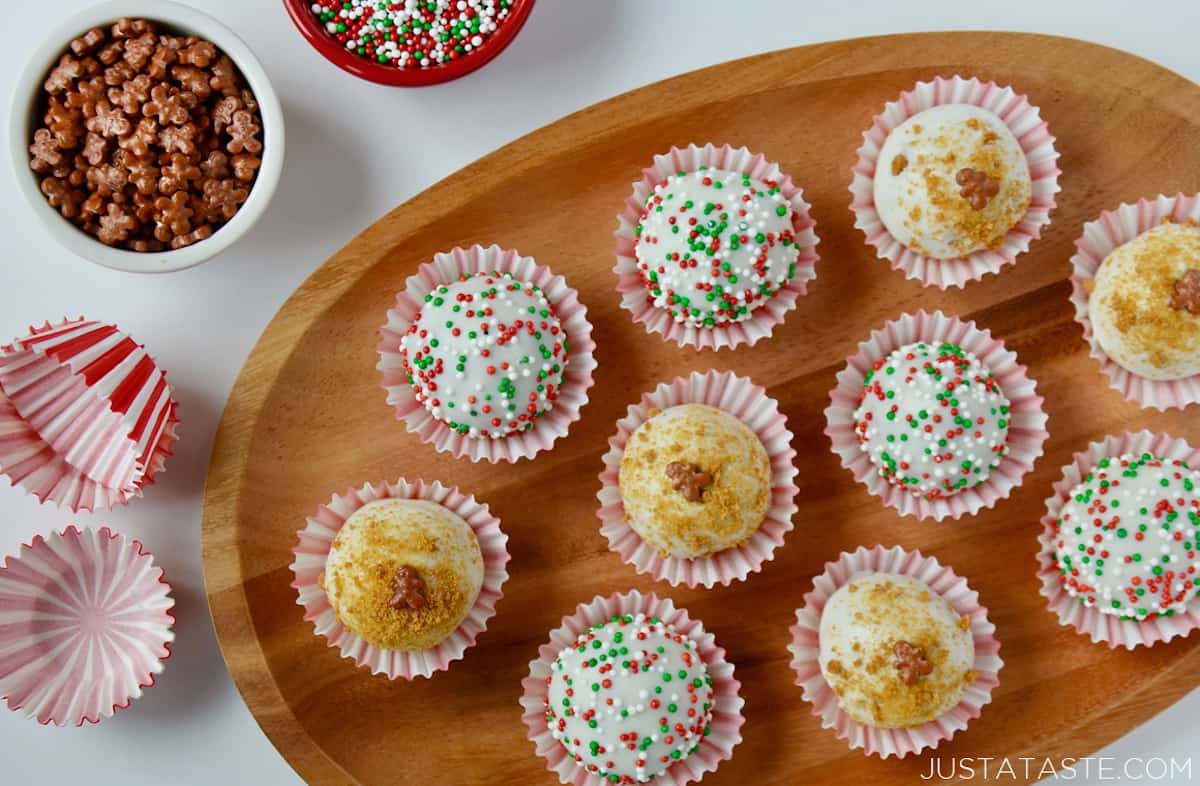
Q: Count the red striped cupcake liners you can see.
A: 13